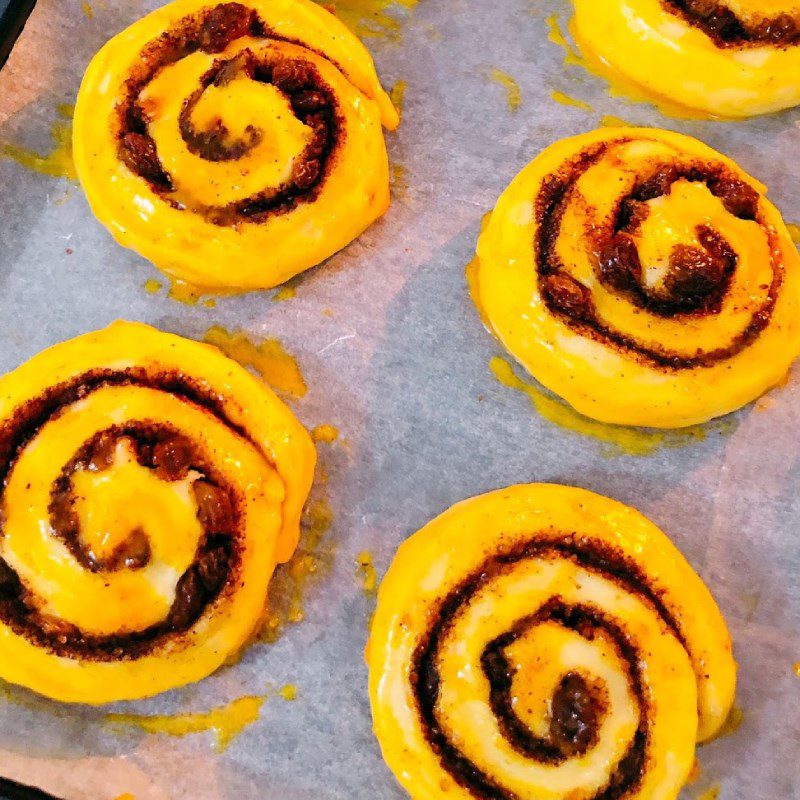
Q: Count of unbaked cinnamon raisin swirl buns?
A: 5